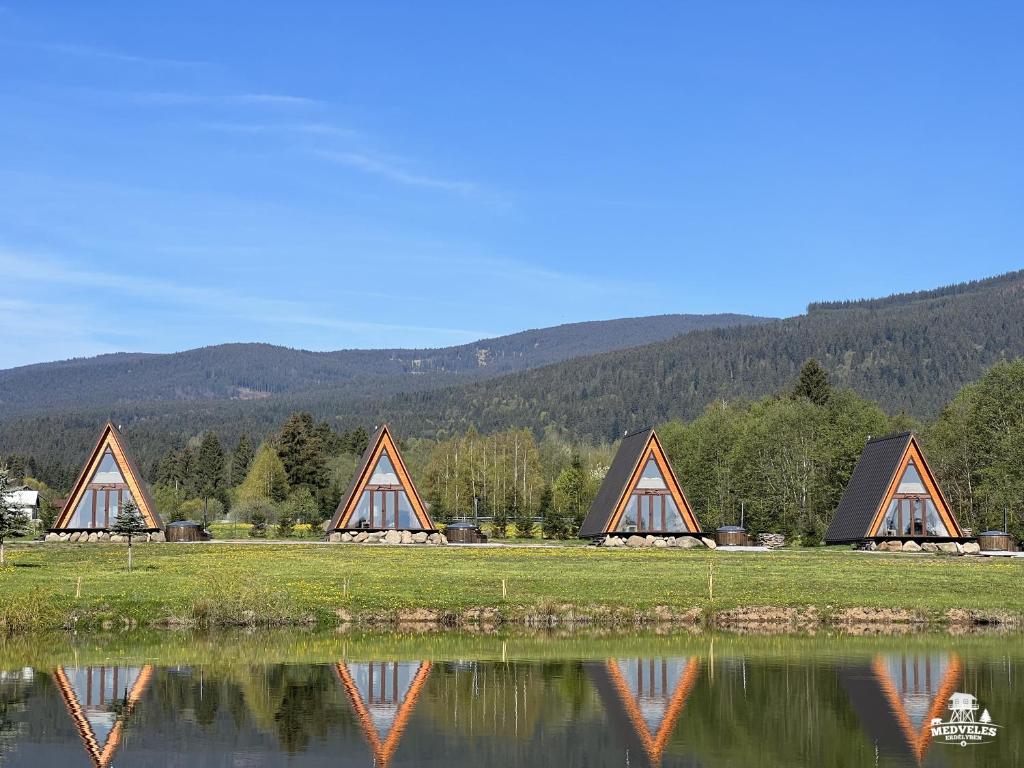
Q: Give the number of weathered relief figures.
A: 0